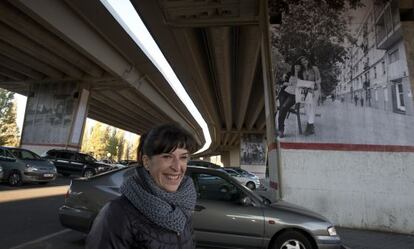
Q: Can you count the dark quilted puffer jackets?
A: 1